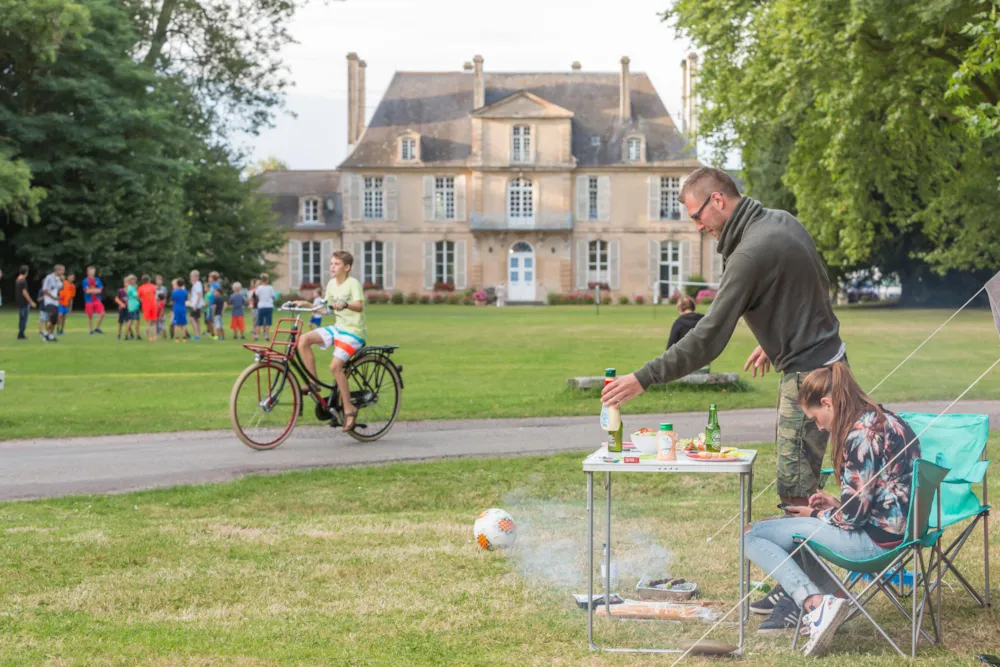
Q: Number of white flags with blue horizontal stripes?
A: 0